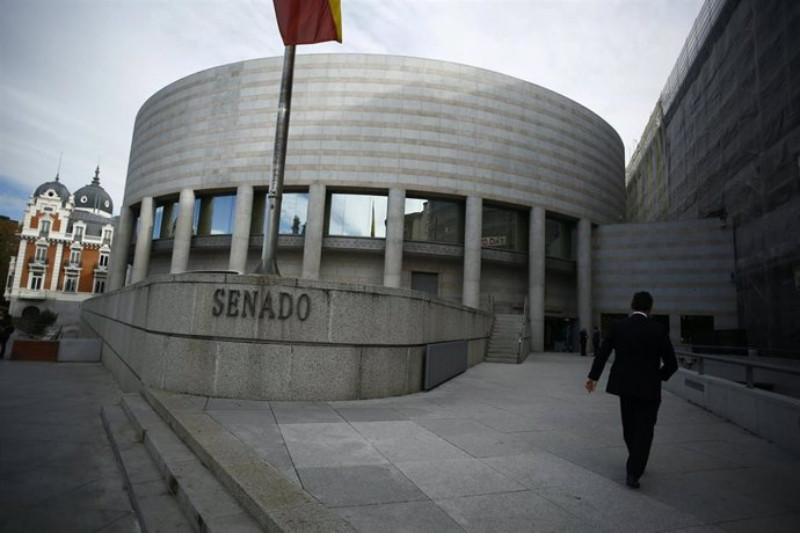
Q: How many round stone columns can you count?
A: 9